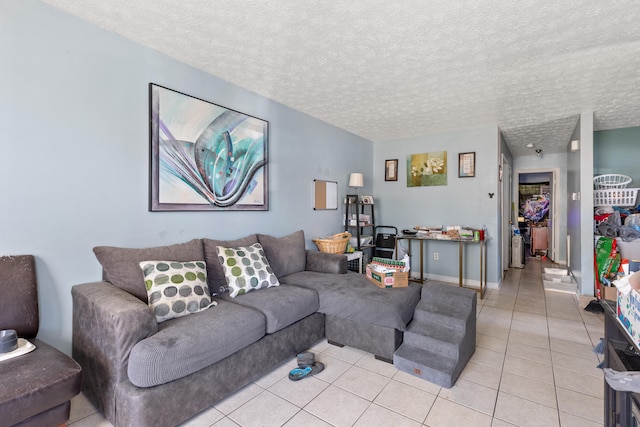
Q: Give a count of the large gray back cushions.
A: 3